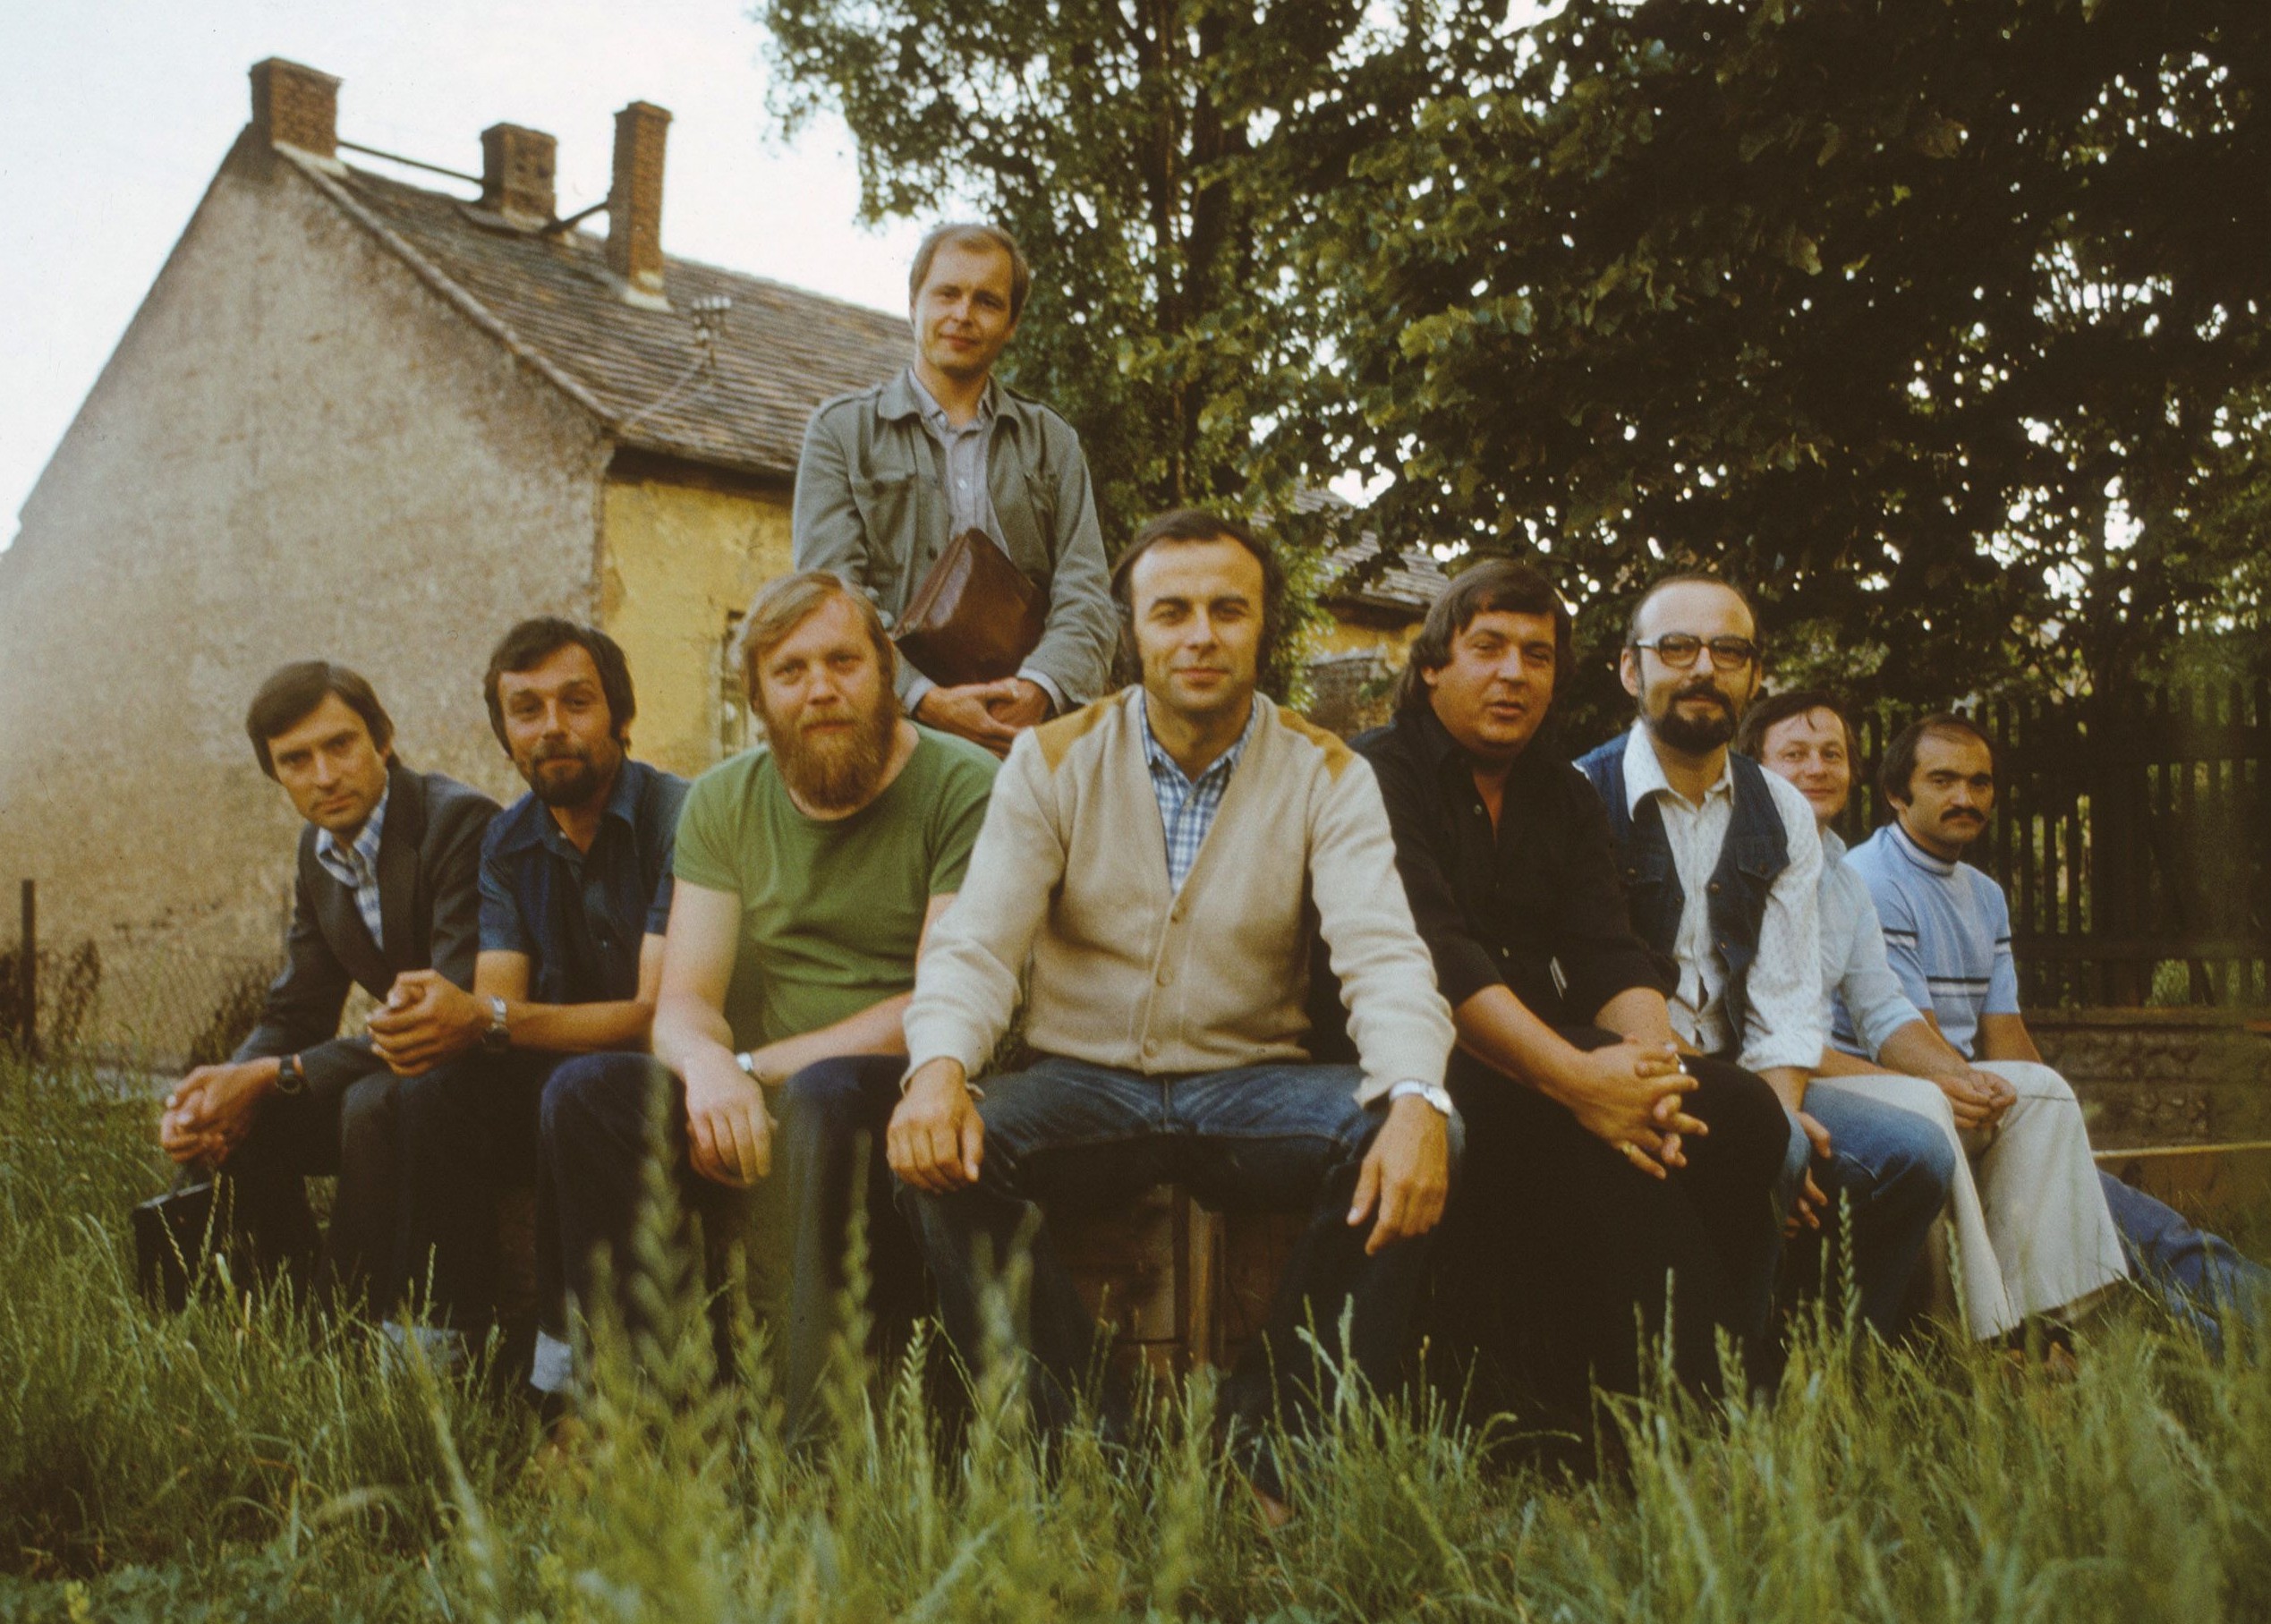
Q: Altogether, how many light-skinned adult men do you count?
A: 9